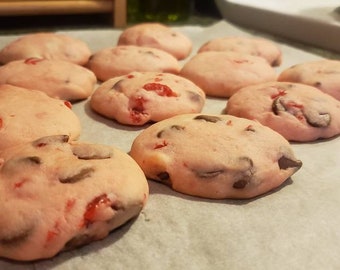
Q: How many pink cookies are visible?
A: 12